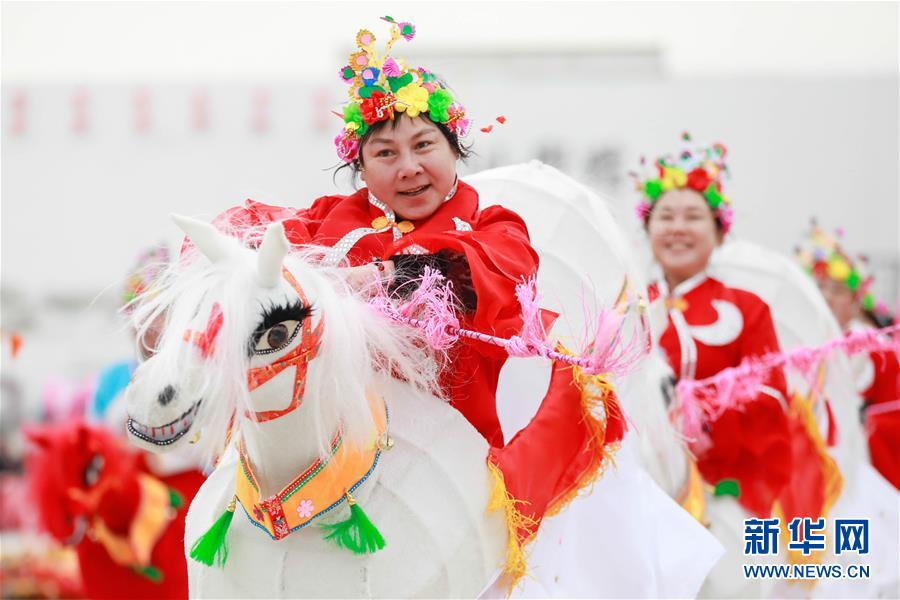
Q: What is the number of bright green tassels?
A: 2